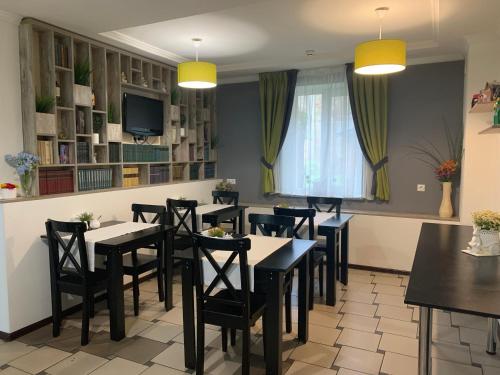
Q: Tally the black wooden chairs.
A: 8